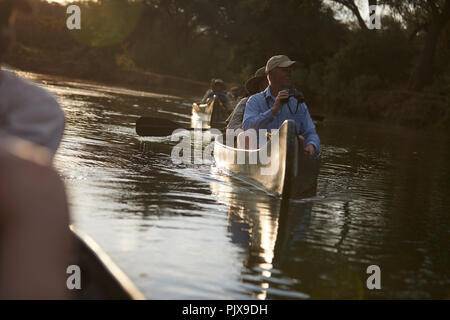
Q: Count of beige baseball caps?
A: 1